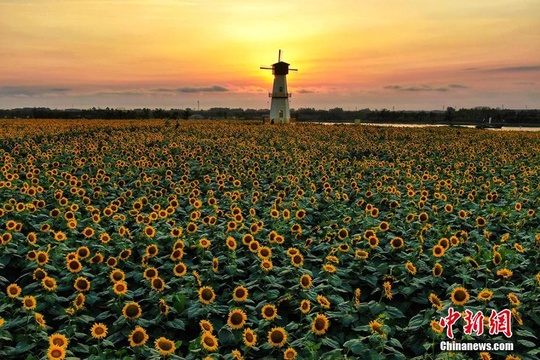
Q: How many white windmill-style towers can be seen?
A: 1